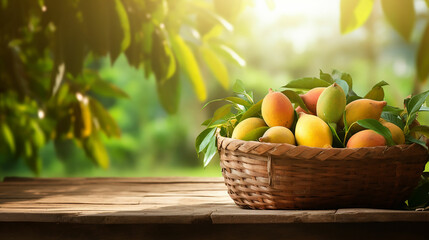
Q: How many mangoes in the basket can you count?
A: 9